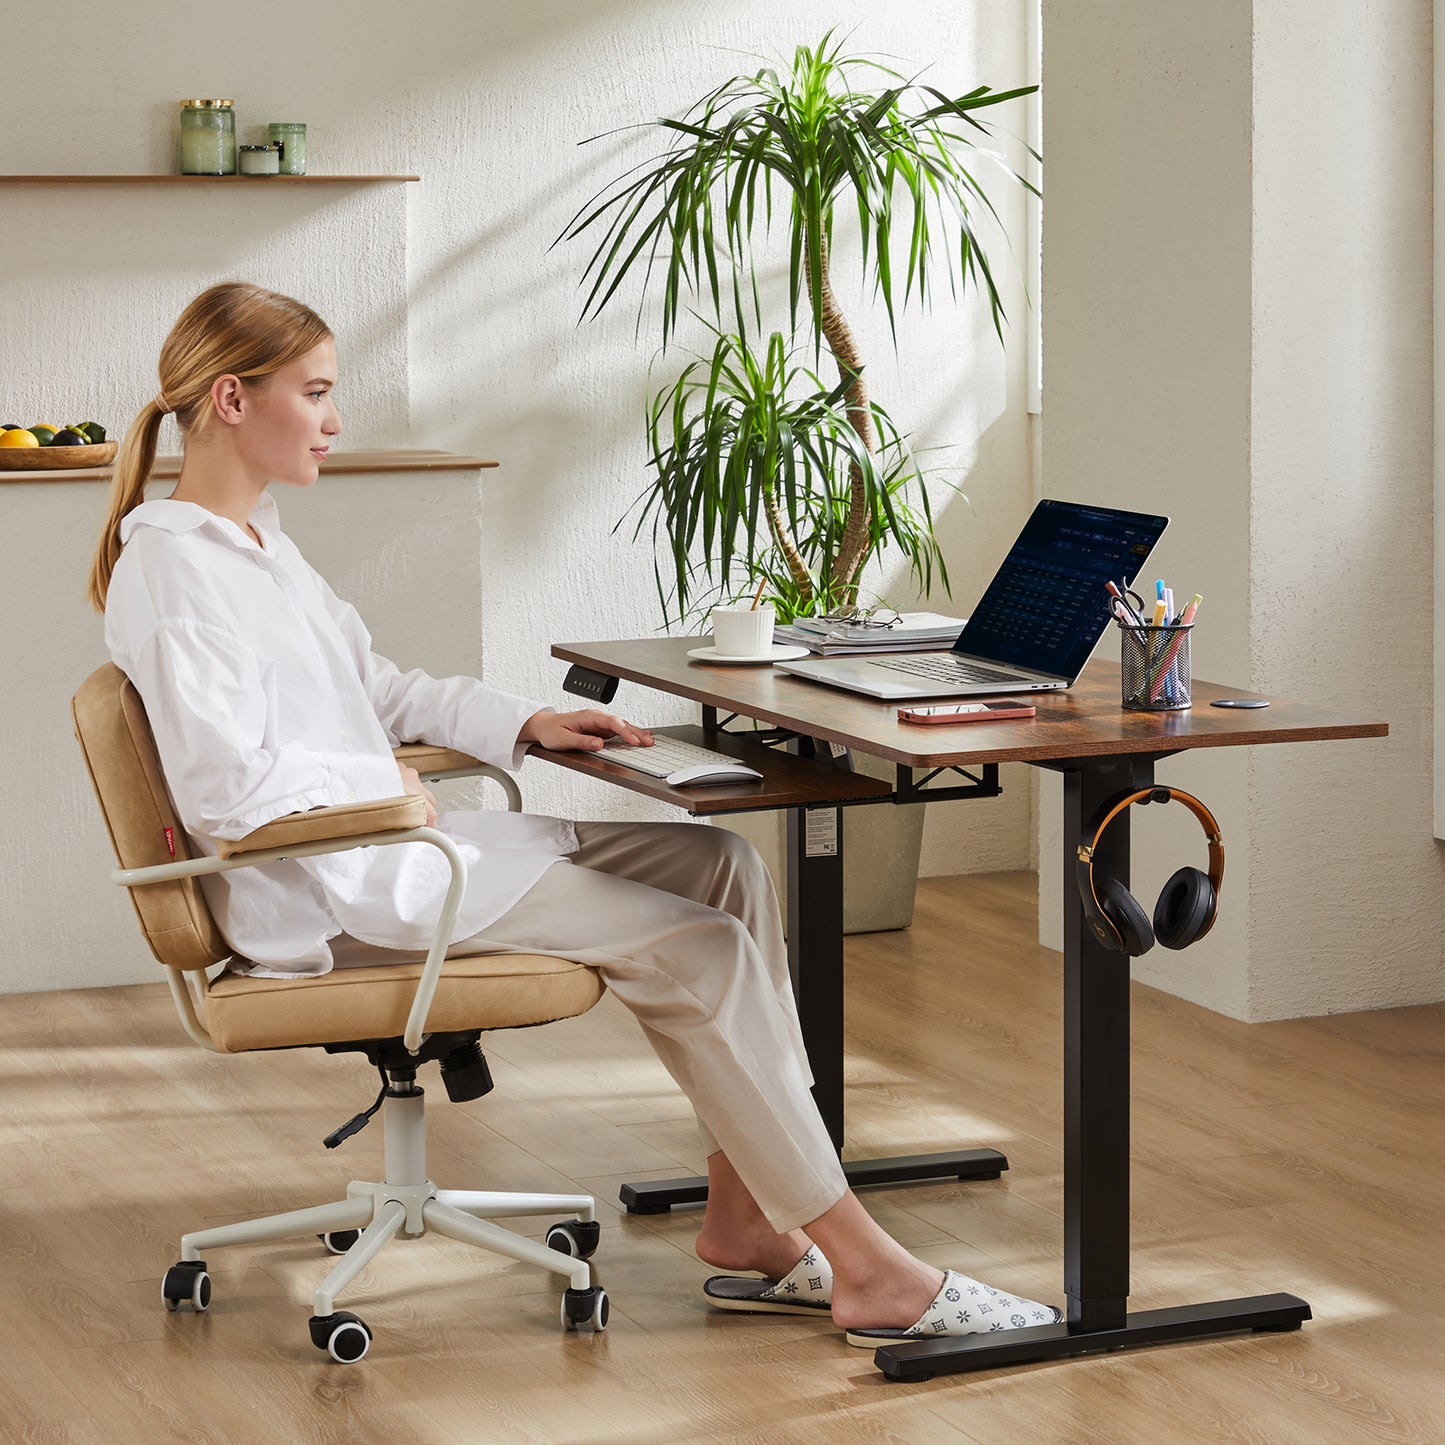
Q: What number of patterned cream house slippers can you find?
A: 2